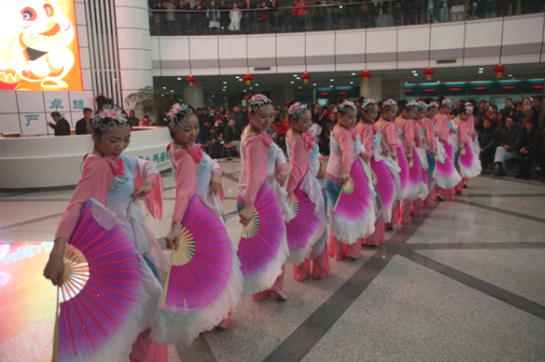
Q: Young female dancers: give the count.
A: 13